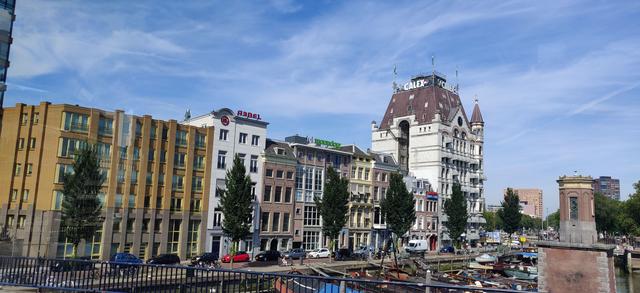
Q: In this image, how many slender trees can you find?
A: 6